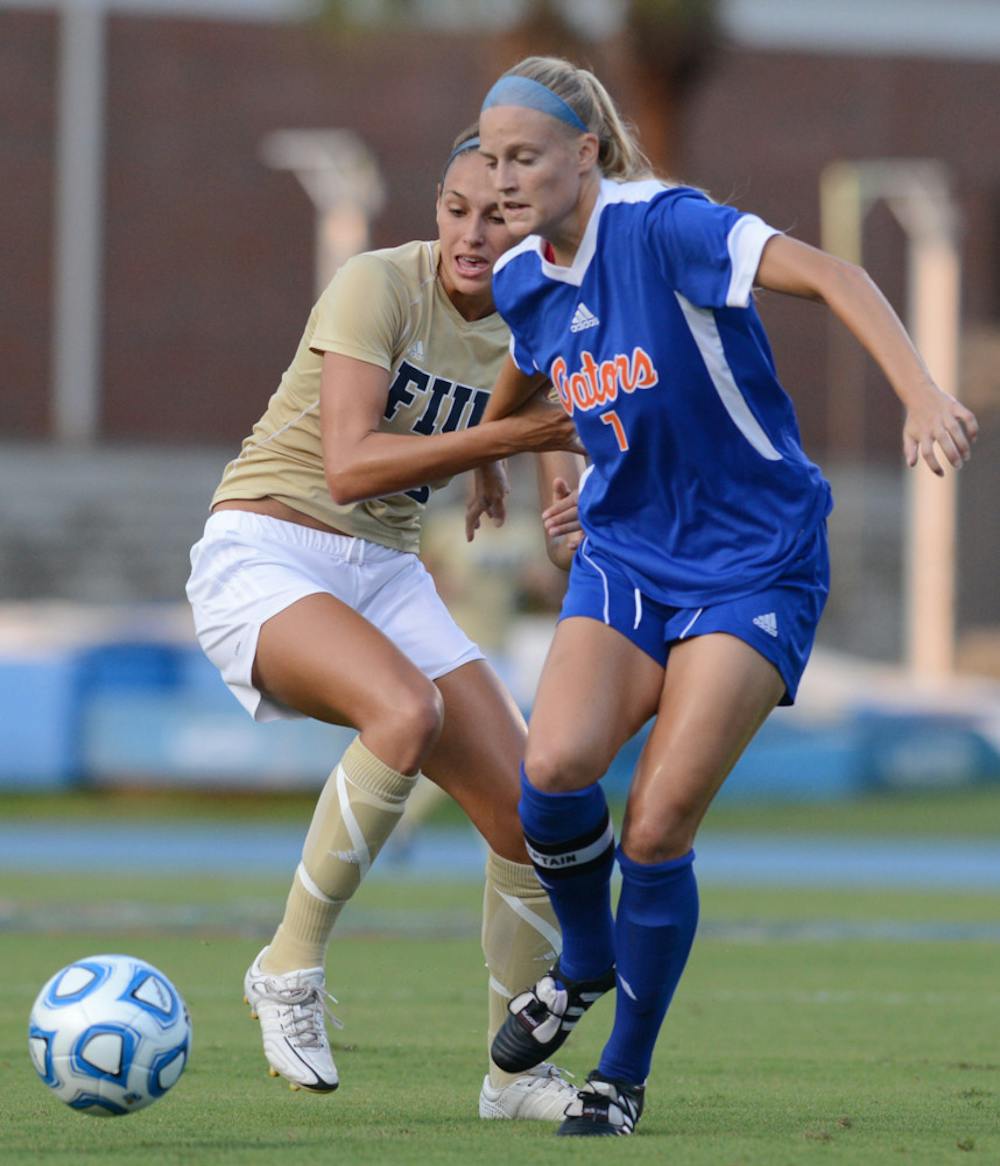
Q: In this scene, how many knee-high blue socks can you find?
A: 2